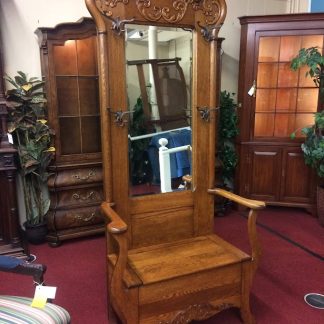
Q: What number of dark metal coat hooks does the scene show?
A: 4